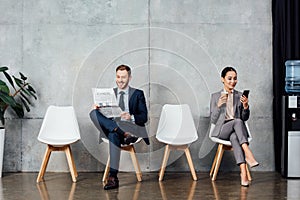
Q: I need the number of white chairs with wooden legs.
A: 4